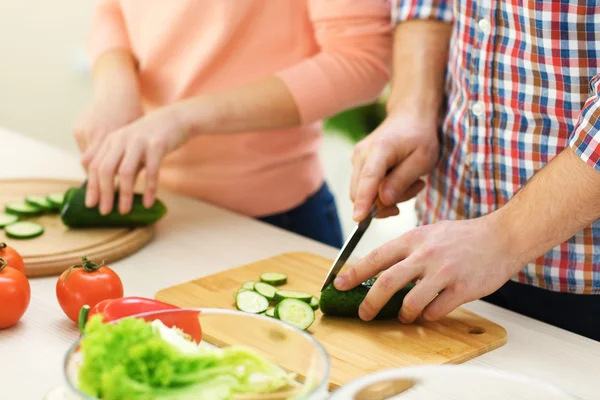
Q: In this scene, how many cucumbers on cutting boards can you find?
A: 2